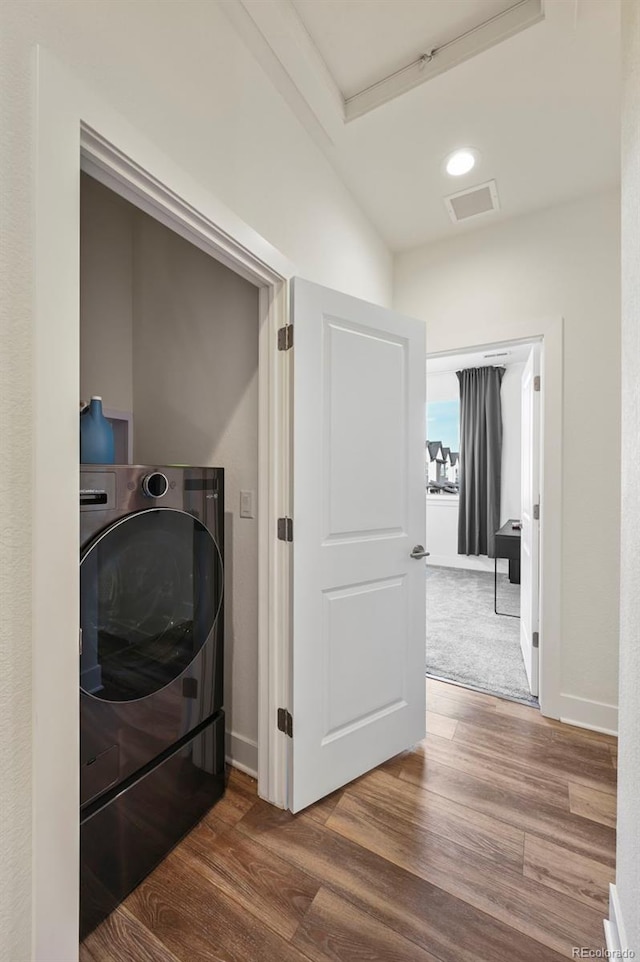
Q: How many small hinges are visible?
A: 6